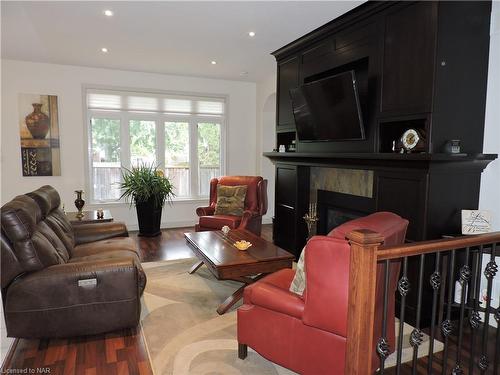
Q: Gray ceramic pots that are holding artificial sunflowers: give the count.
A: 0